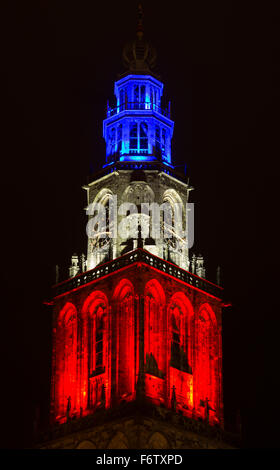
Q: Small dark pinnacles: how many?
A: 4